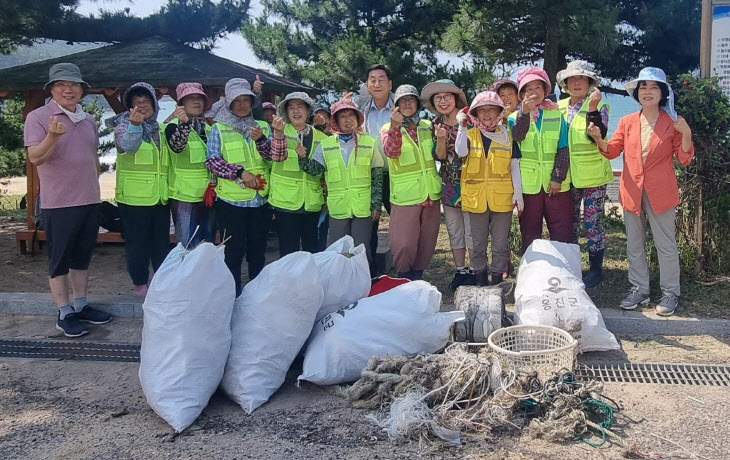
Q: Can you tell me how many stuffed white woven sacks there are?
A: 5